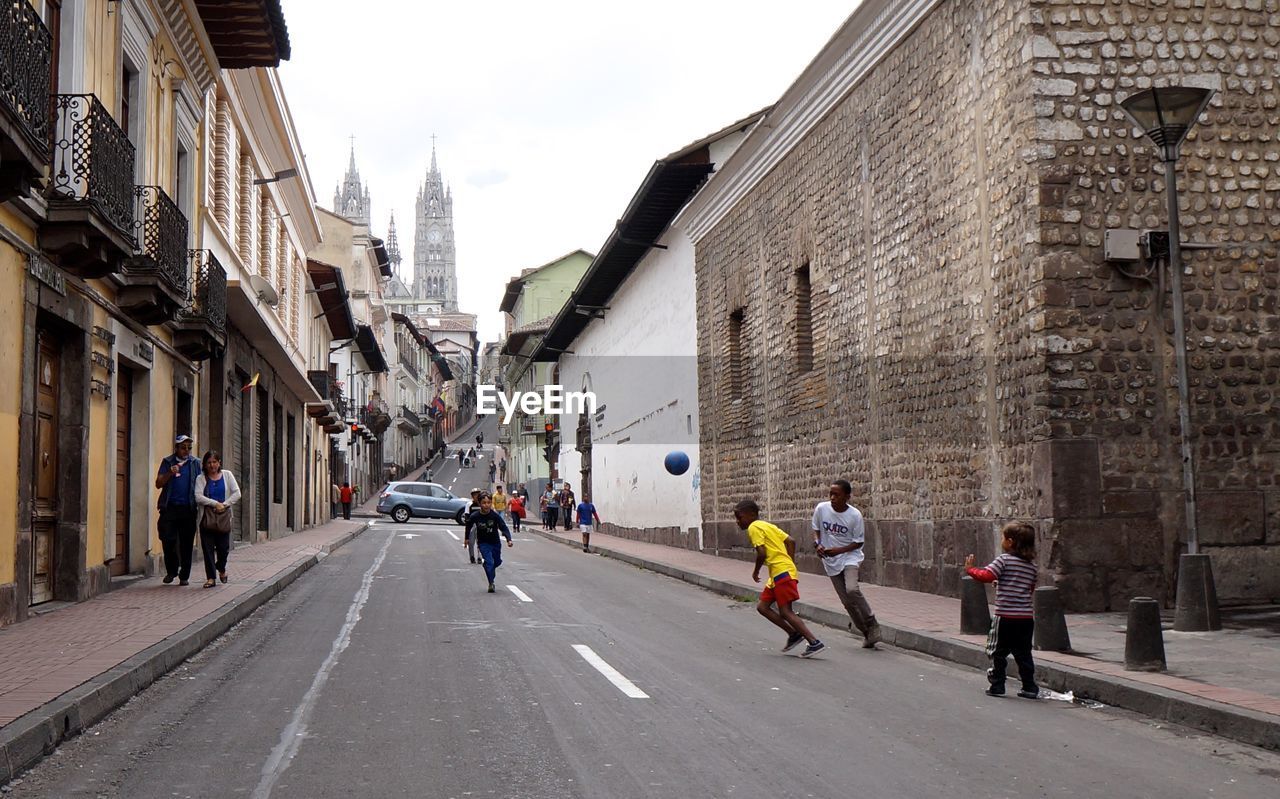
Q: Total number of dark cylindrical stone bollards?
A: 3